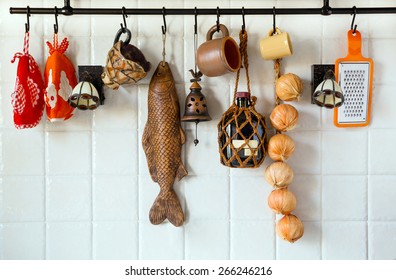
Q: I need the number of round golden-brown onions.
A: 6